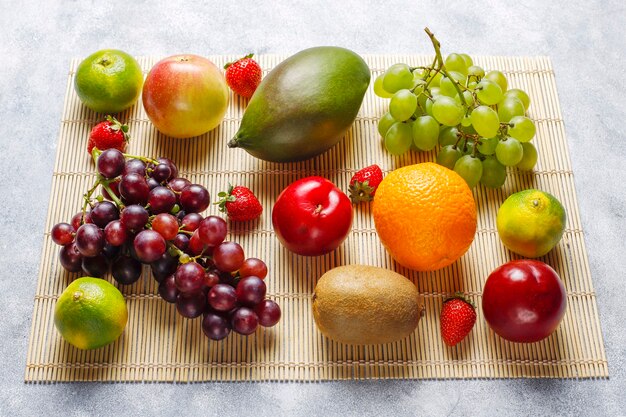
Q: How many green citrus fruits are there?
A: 3